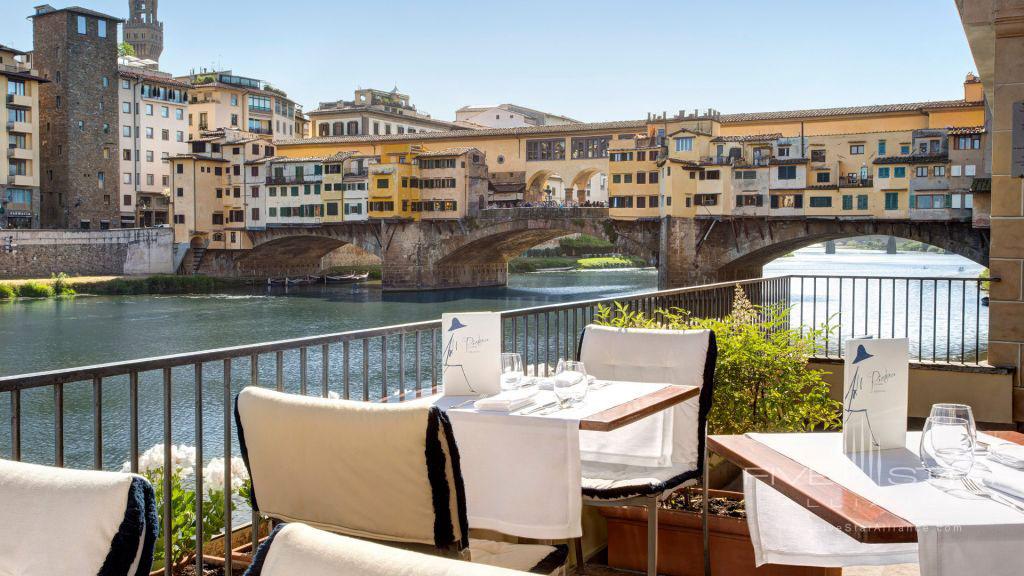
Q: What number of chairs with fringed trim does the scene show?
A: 4